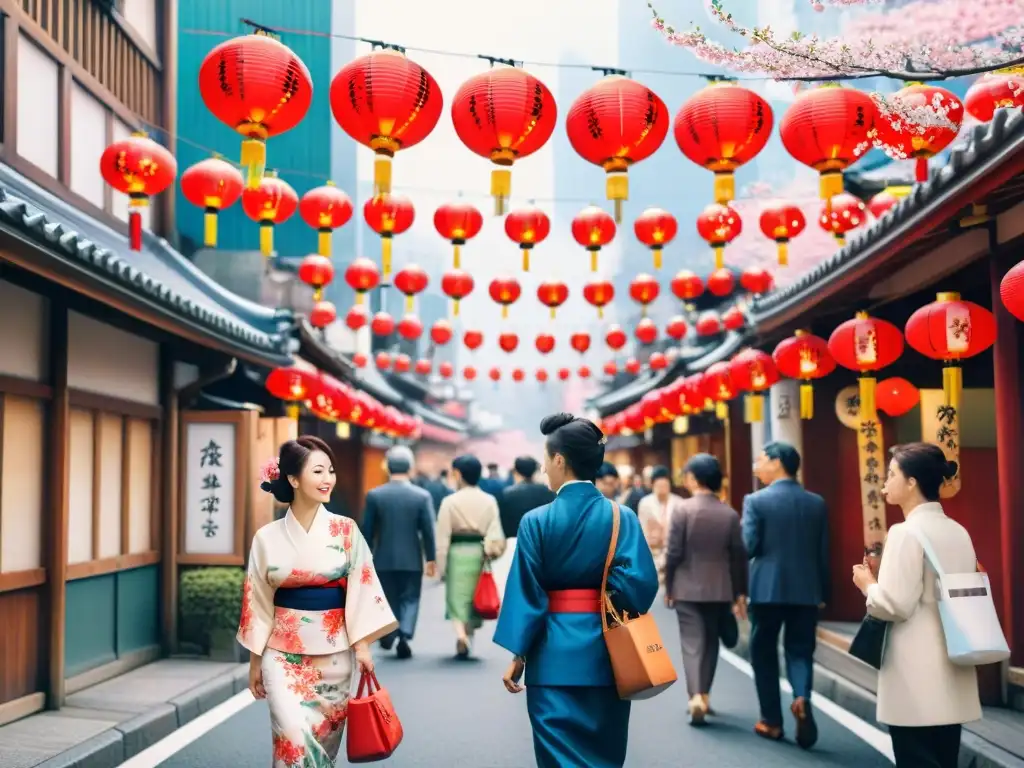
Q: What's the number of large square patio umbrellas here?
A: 0